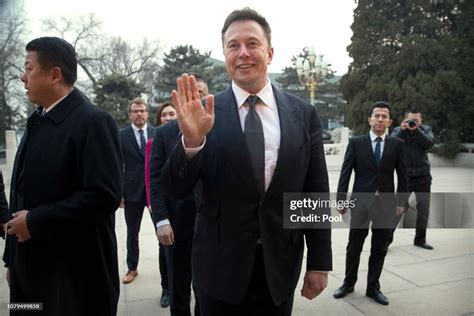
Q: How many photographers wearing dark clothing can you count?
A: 1